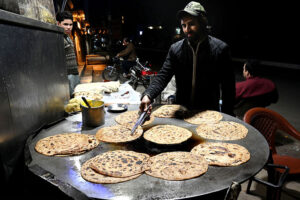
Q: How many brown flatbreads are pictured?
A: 11